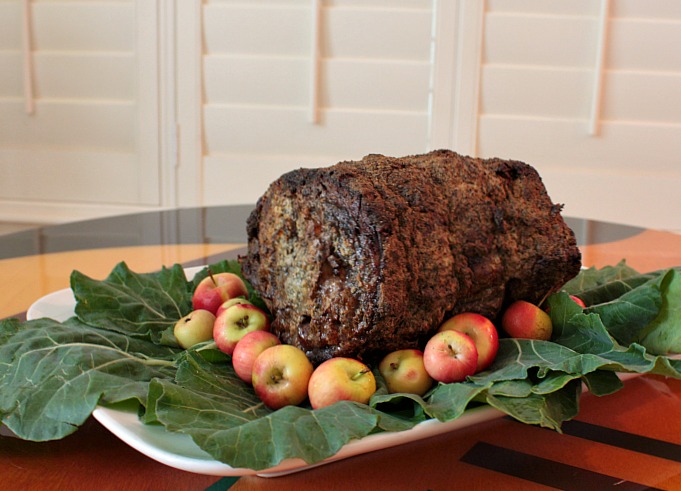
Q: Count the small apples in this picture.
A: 12